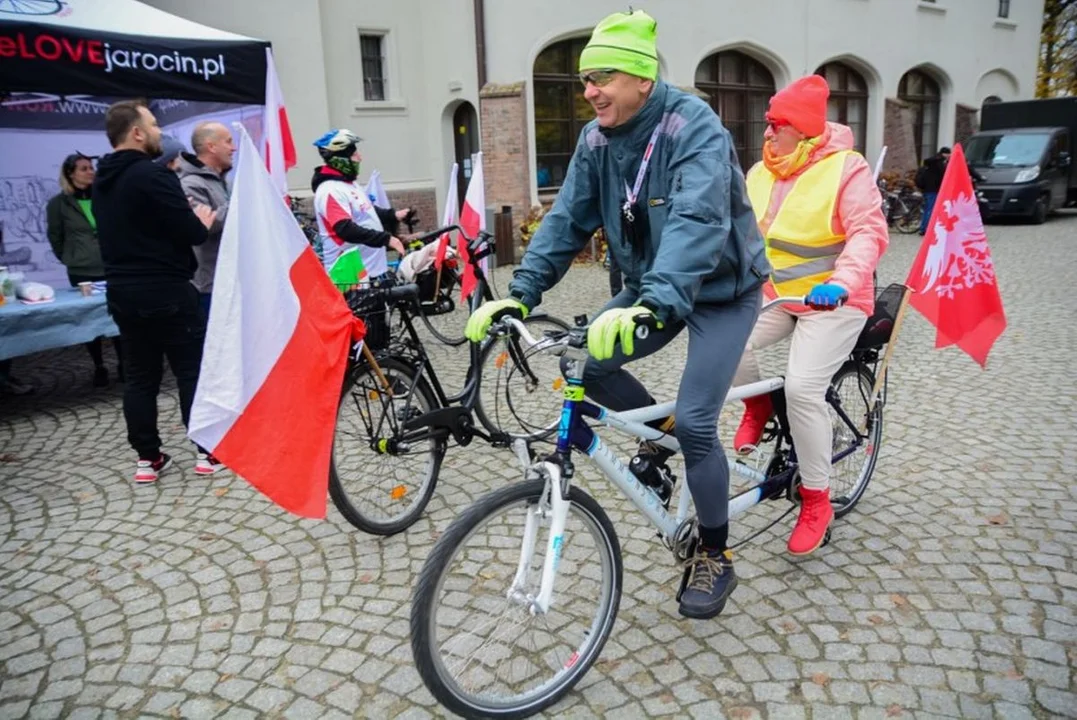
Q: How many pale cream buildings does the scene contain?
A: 1